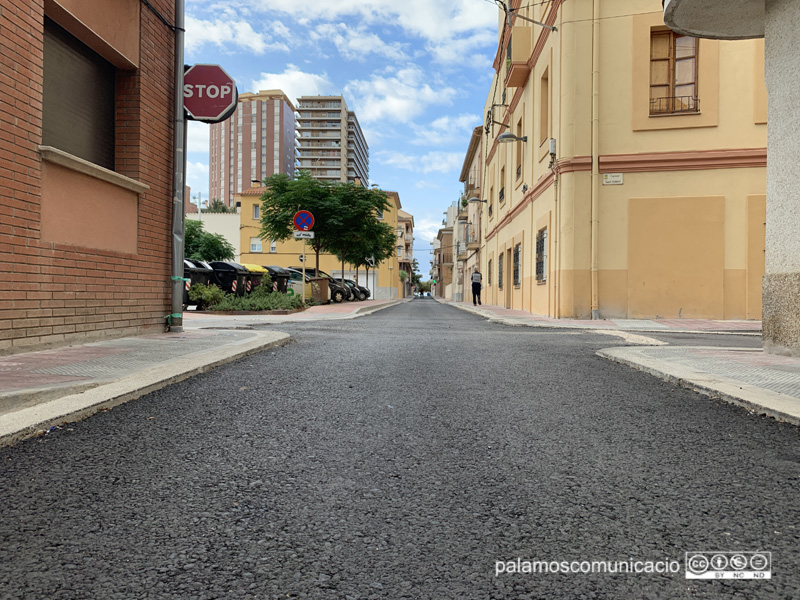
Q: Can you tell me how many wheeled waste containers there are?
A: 5